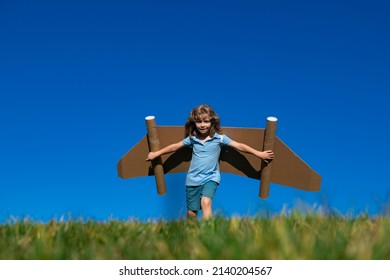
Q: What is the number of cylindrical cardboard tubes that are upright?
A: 2